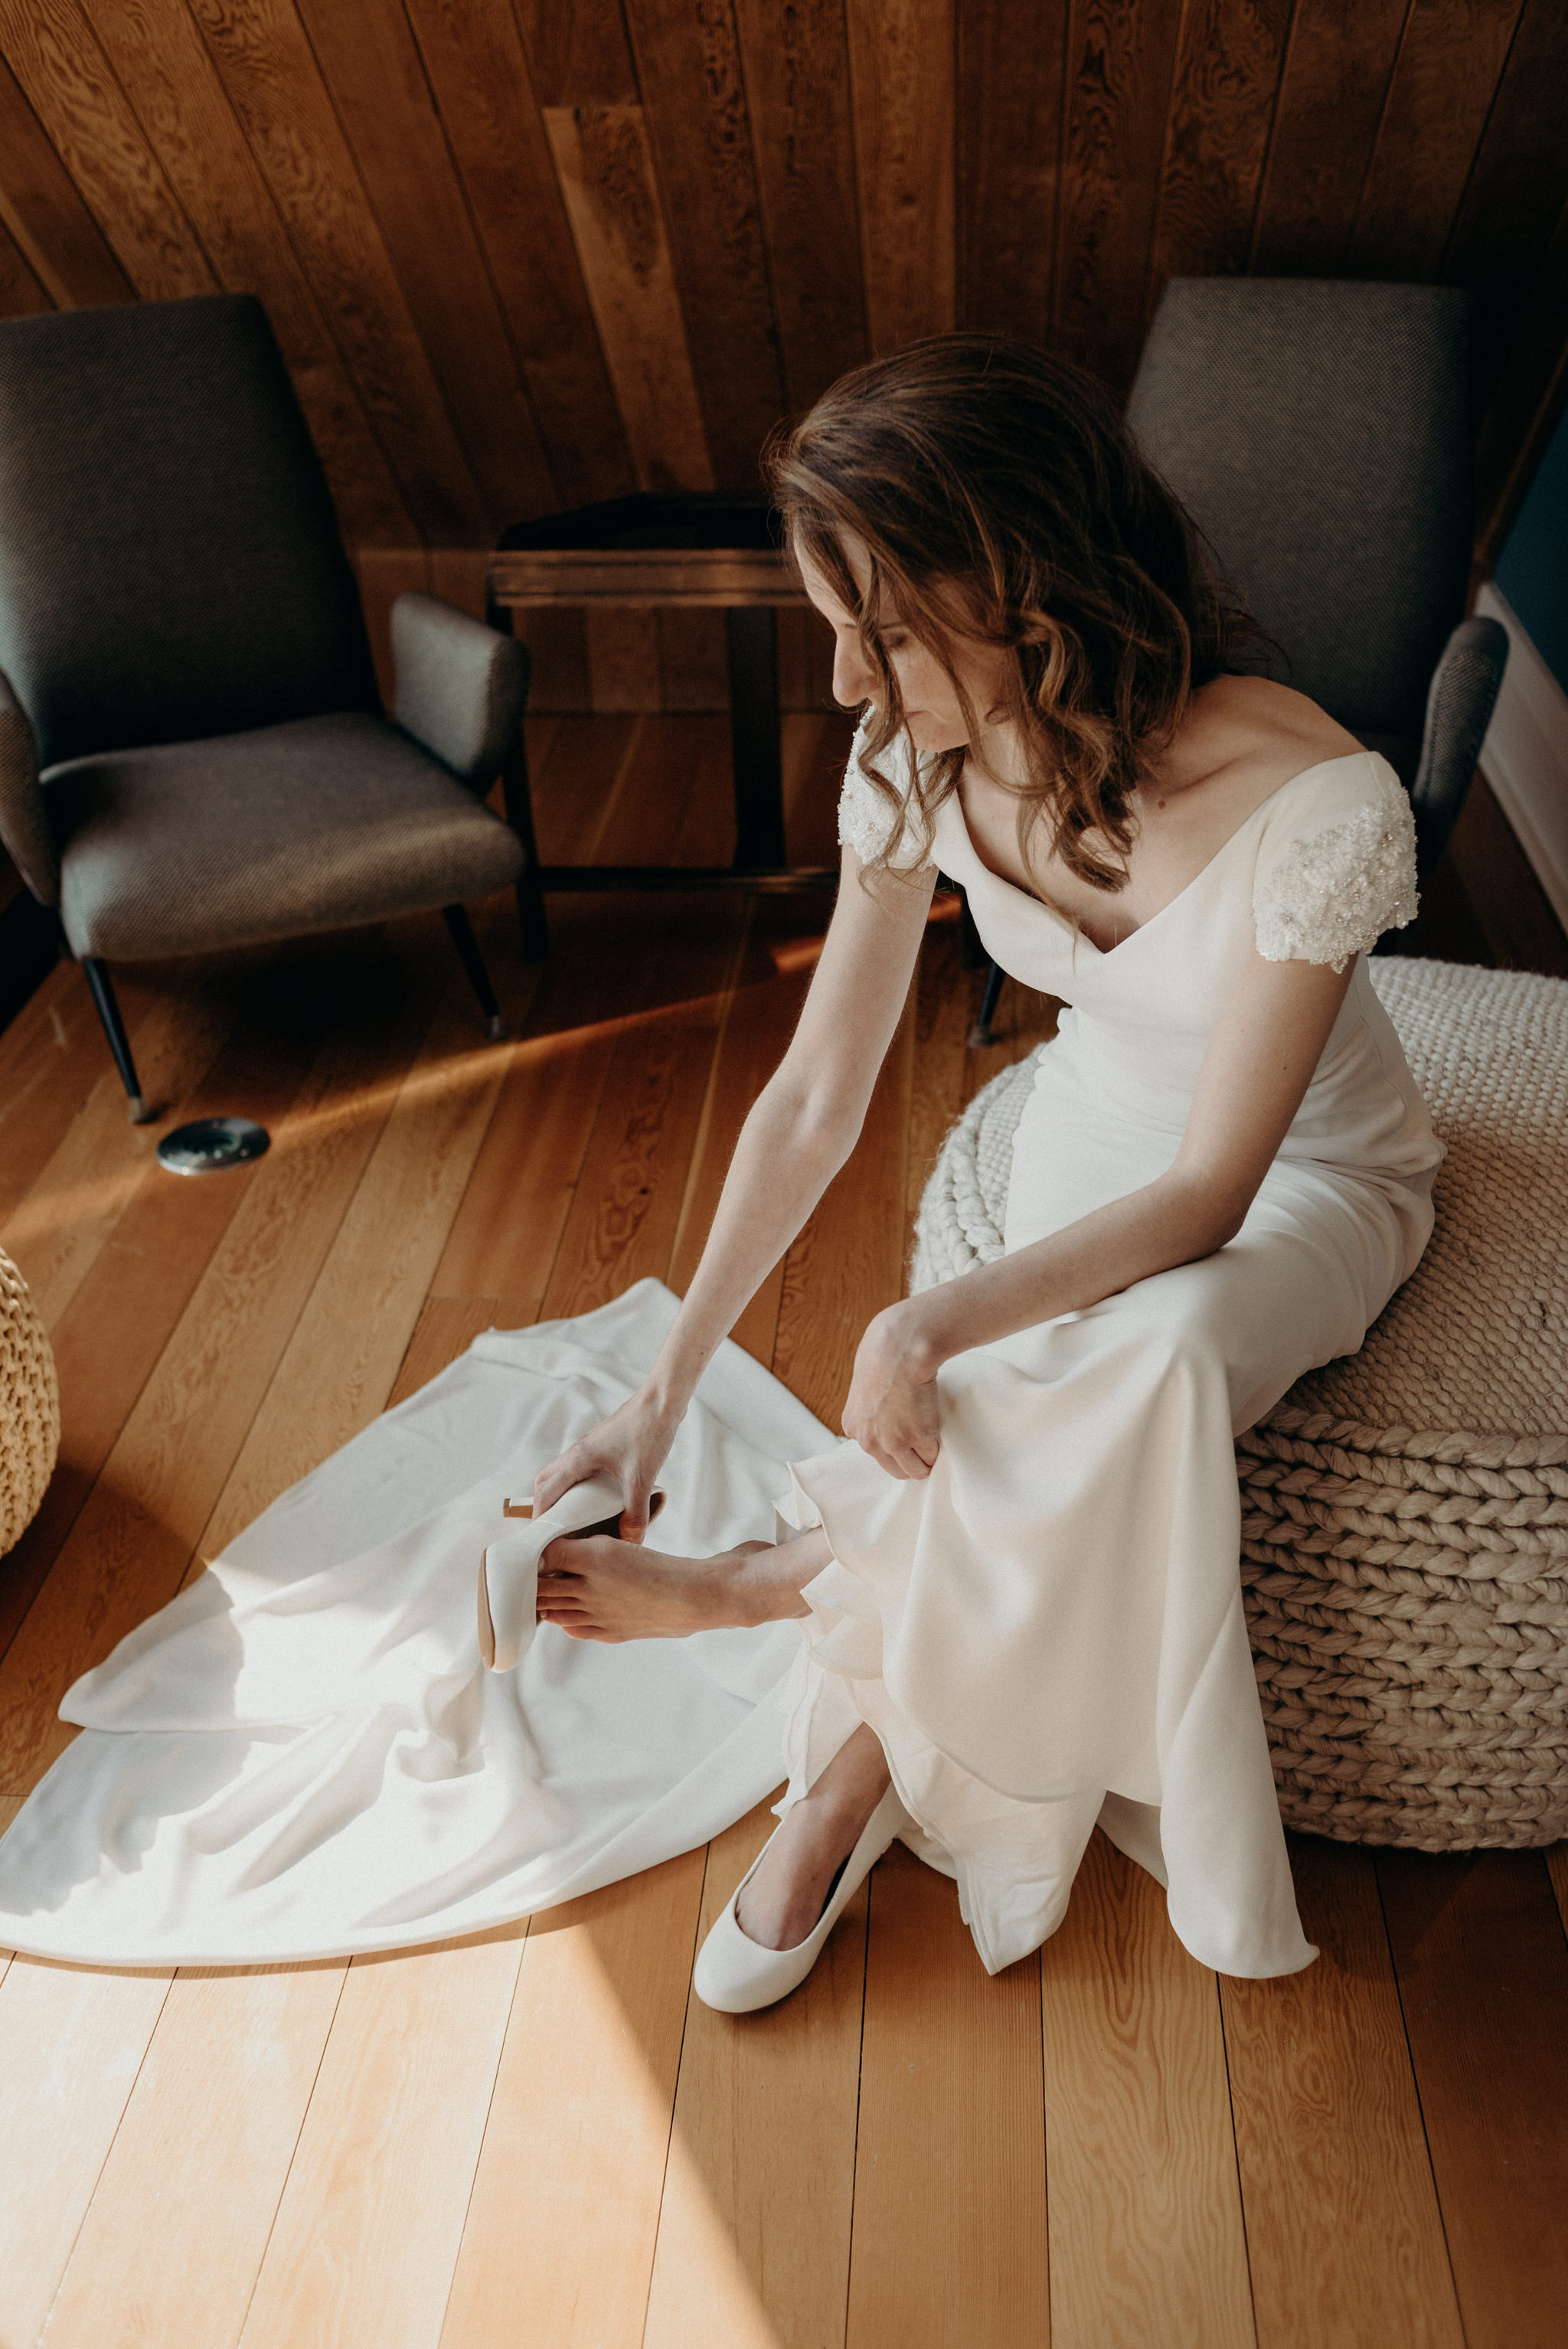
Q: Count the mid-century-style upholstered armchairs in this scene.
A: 2